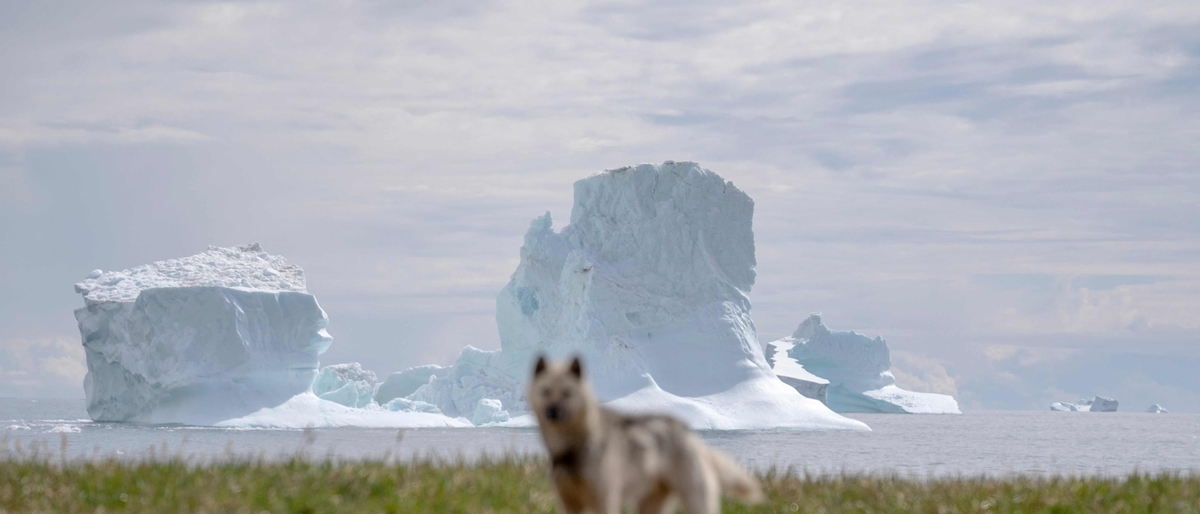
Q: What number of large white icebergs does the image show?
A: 3